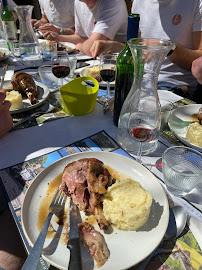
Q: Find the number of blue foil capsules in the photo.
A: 2